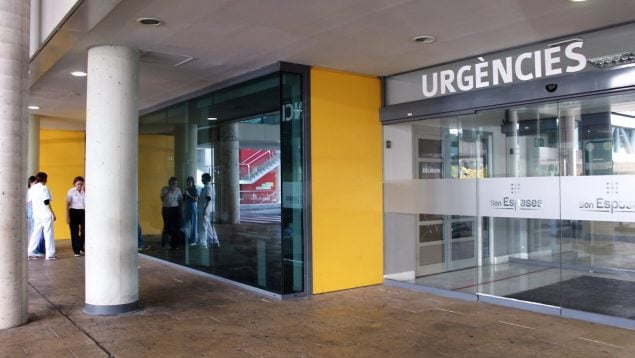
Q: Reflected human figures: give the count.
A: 3